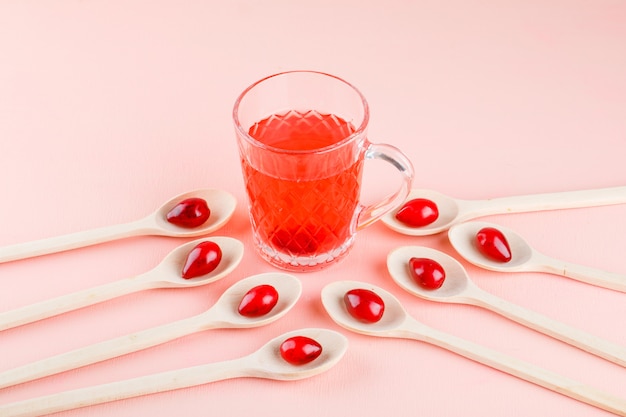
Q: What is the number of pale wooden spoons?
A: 8